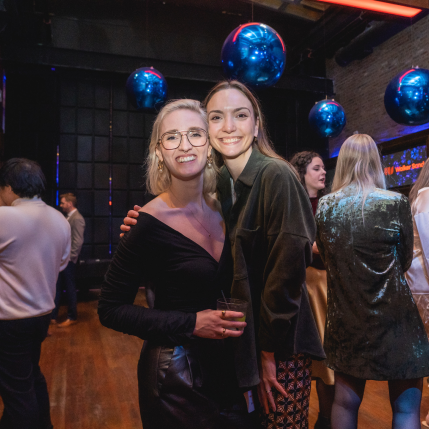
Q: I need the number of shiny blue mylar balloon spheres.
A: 4